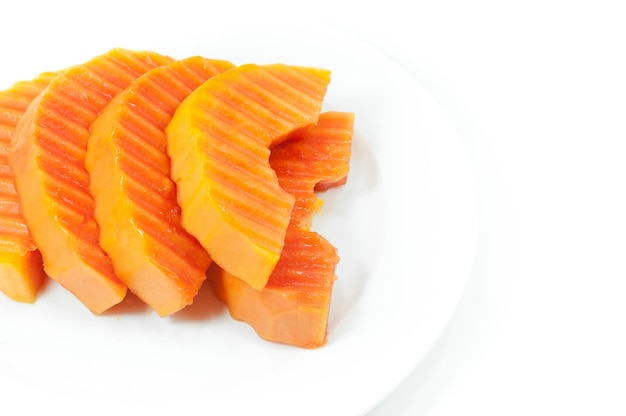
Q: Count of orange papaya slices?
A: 5